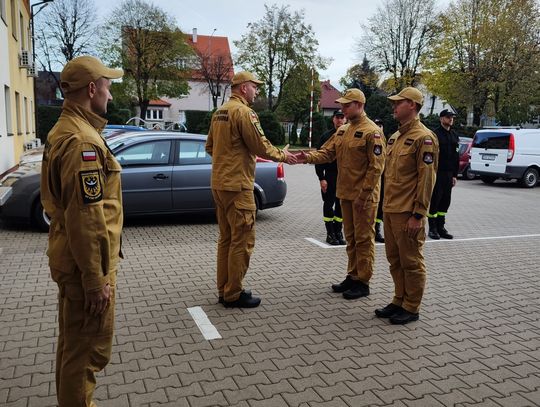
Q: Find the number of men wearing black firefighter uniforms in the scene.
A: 3